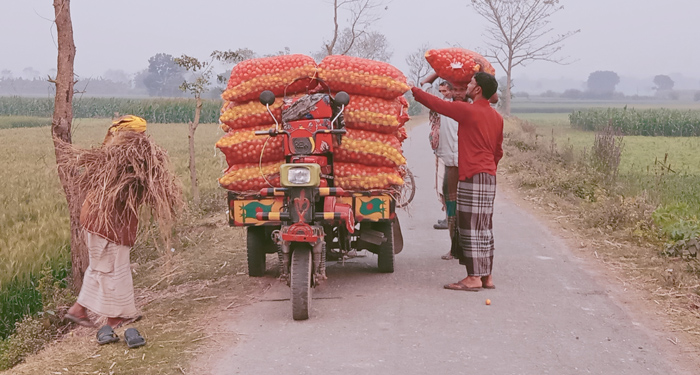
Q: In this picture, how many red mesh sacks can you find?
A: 9